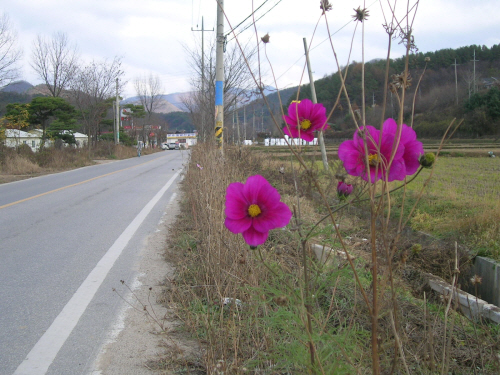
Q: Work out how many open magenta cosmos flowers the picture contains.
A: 4